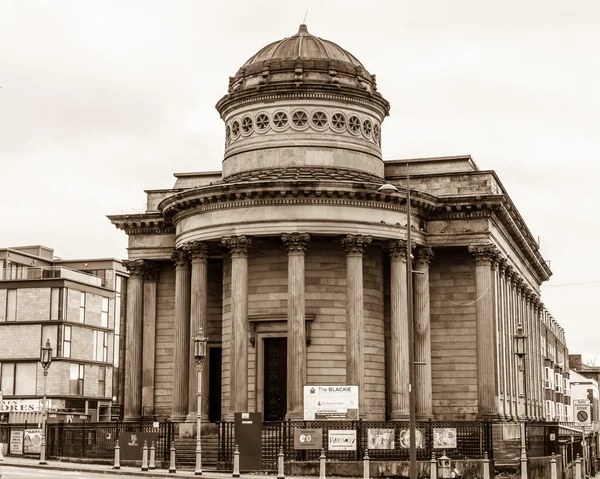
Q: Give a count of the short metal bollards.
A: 12